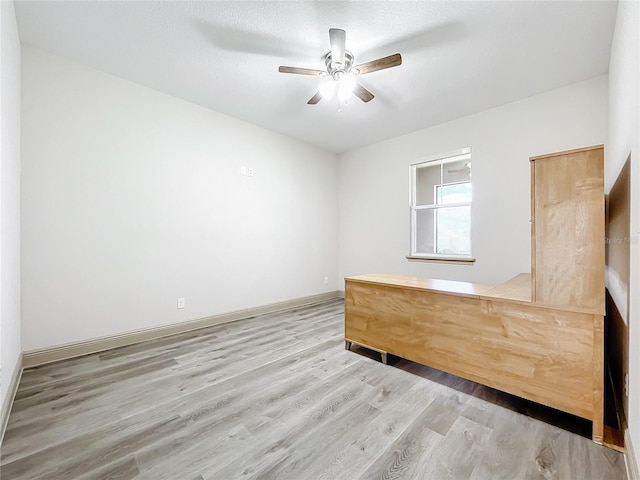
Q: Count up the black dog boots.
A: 0